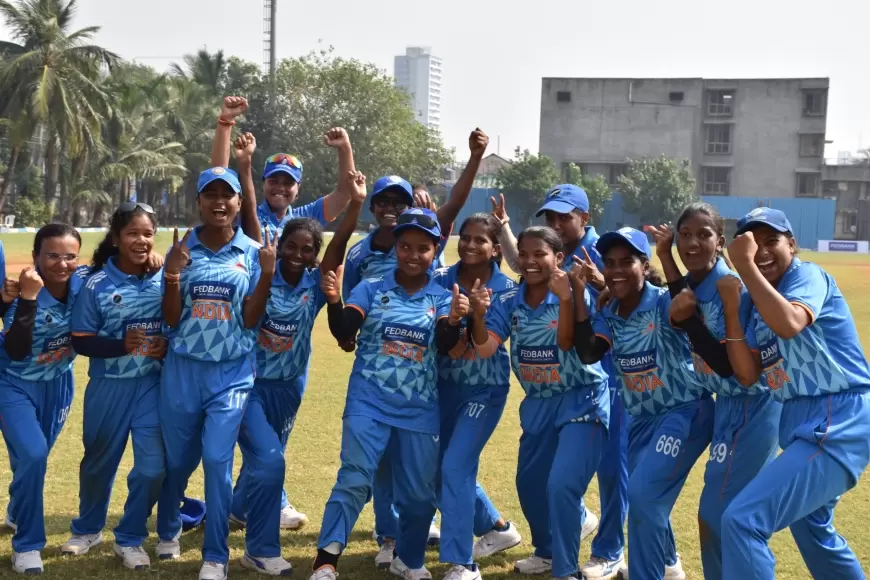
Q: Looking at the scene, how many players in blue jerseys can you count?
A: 13